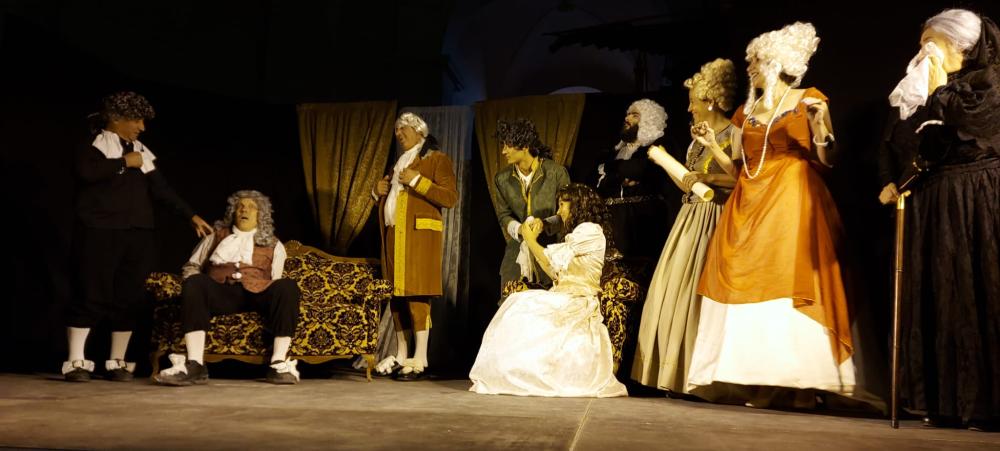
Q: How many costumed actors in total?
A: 9